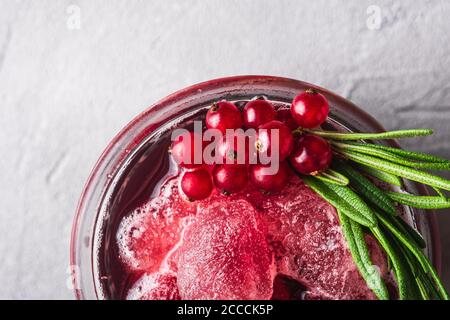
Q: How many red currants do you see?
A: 11